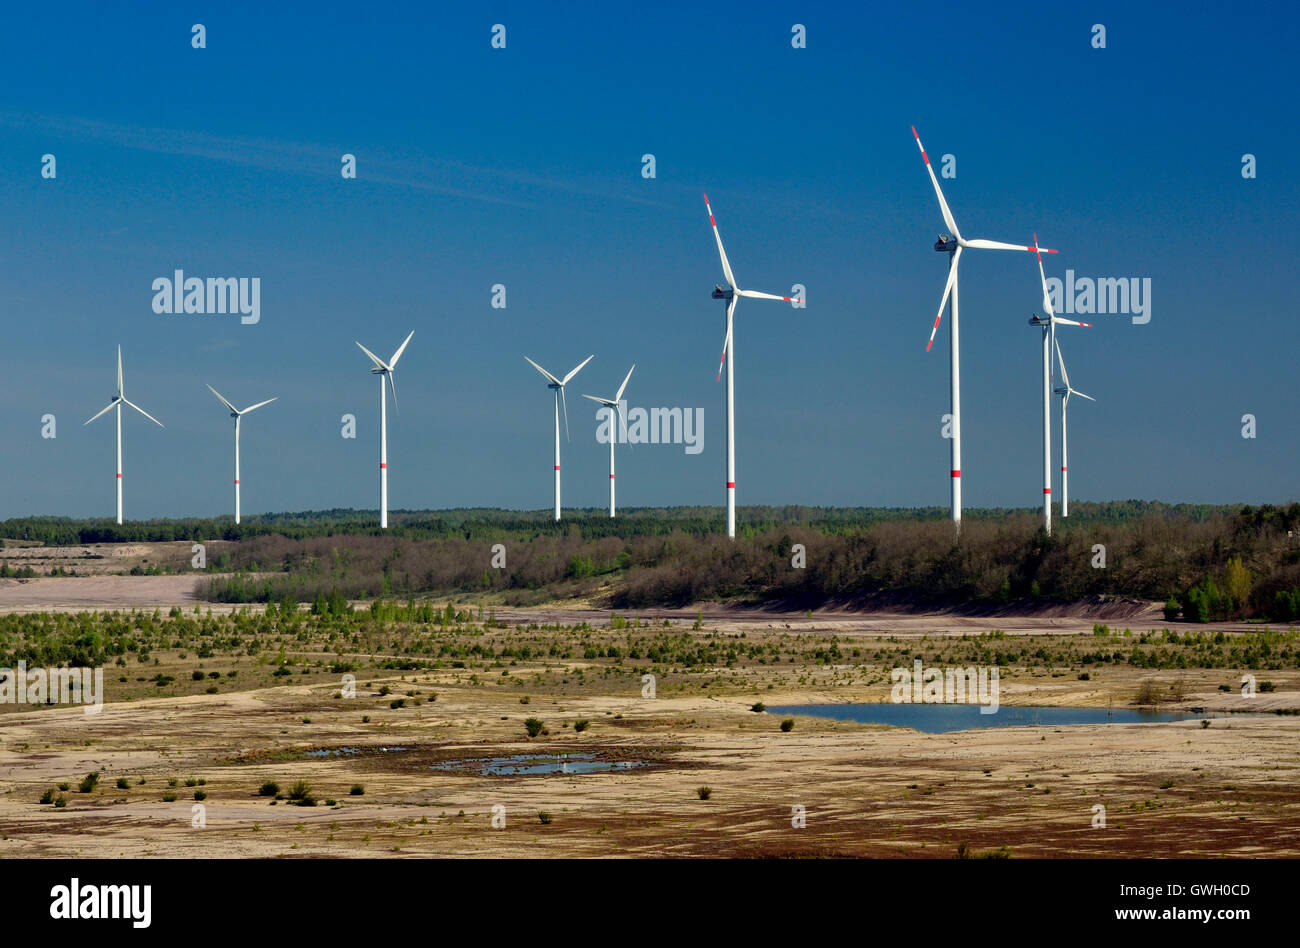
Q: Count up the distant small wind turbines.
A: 6